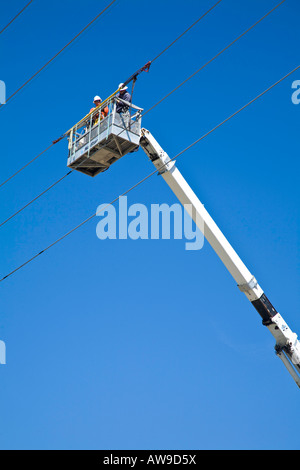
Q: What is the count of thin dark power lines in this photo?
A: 5